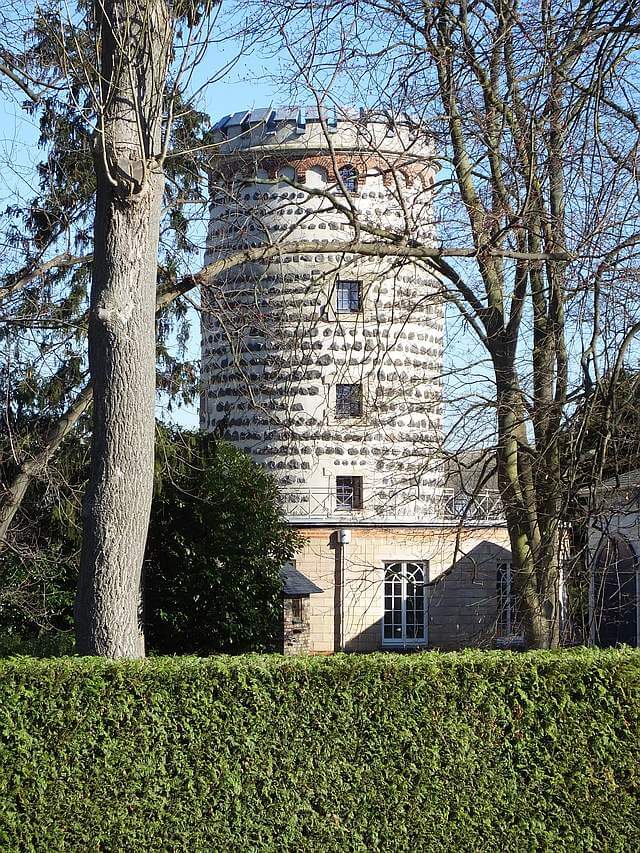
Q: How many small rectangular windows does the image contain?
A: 3